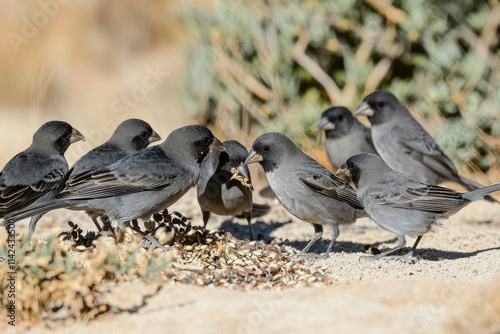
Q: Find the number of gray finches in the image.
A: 8